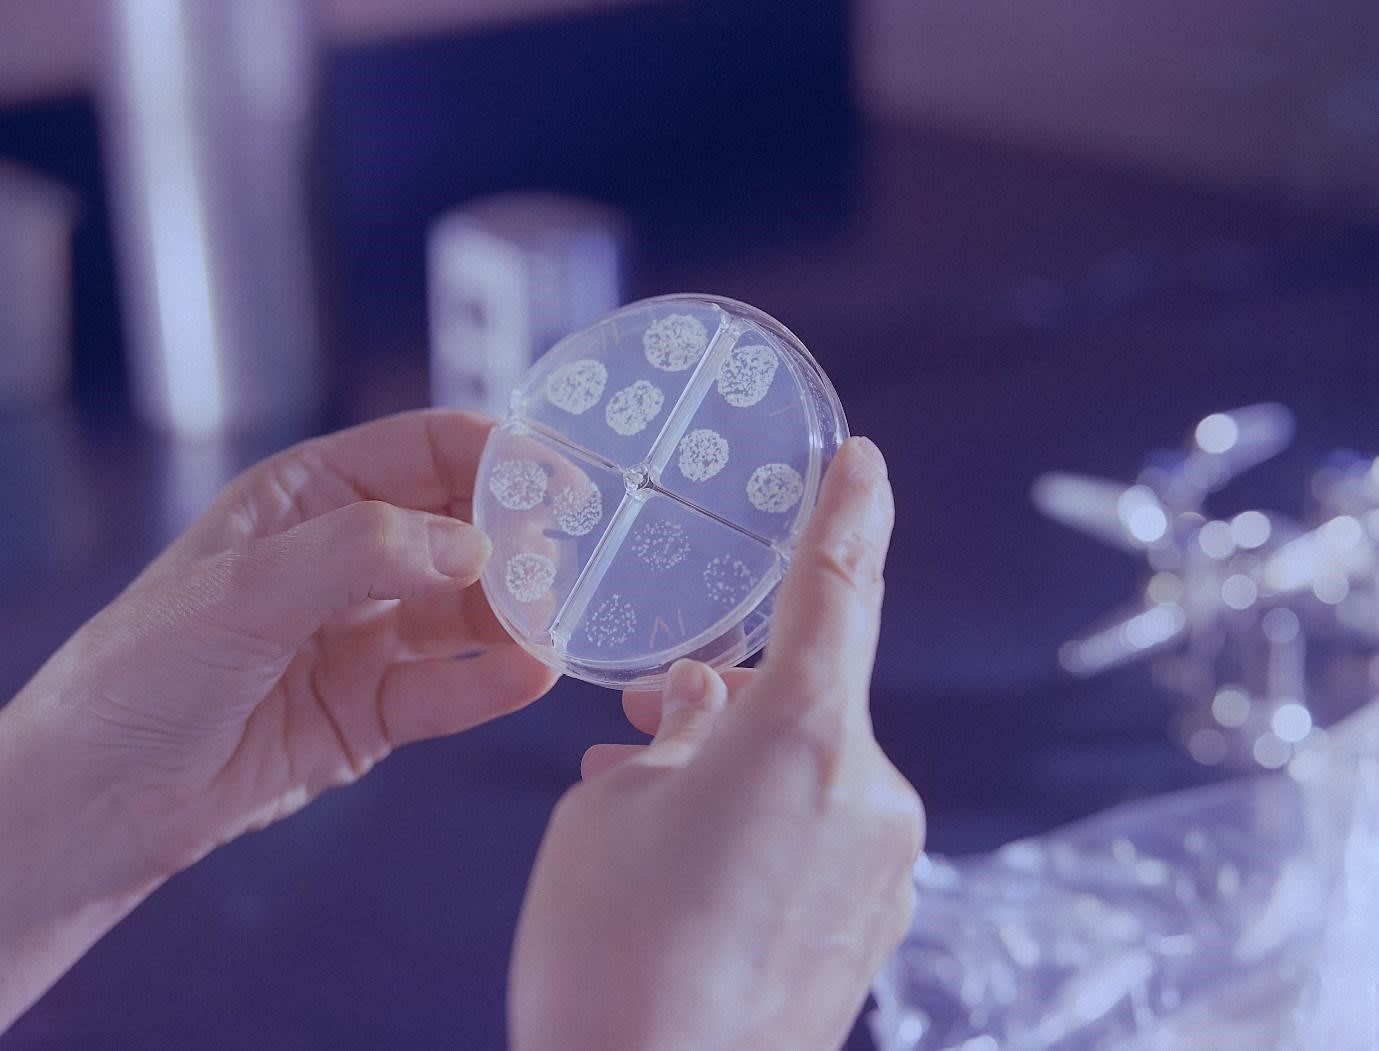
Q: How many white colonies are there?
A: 12